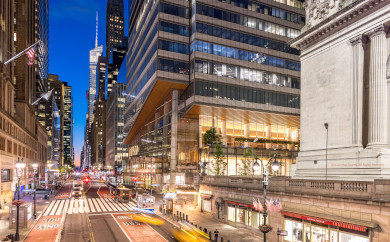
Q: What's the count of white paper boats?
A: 0